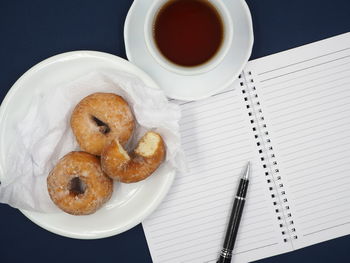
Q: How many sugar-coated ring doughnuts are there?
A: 3